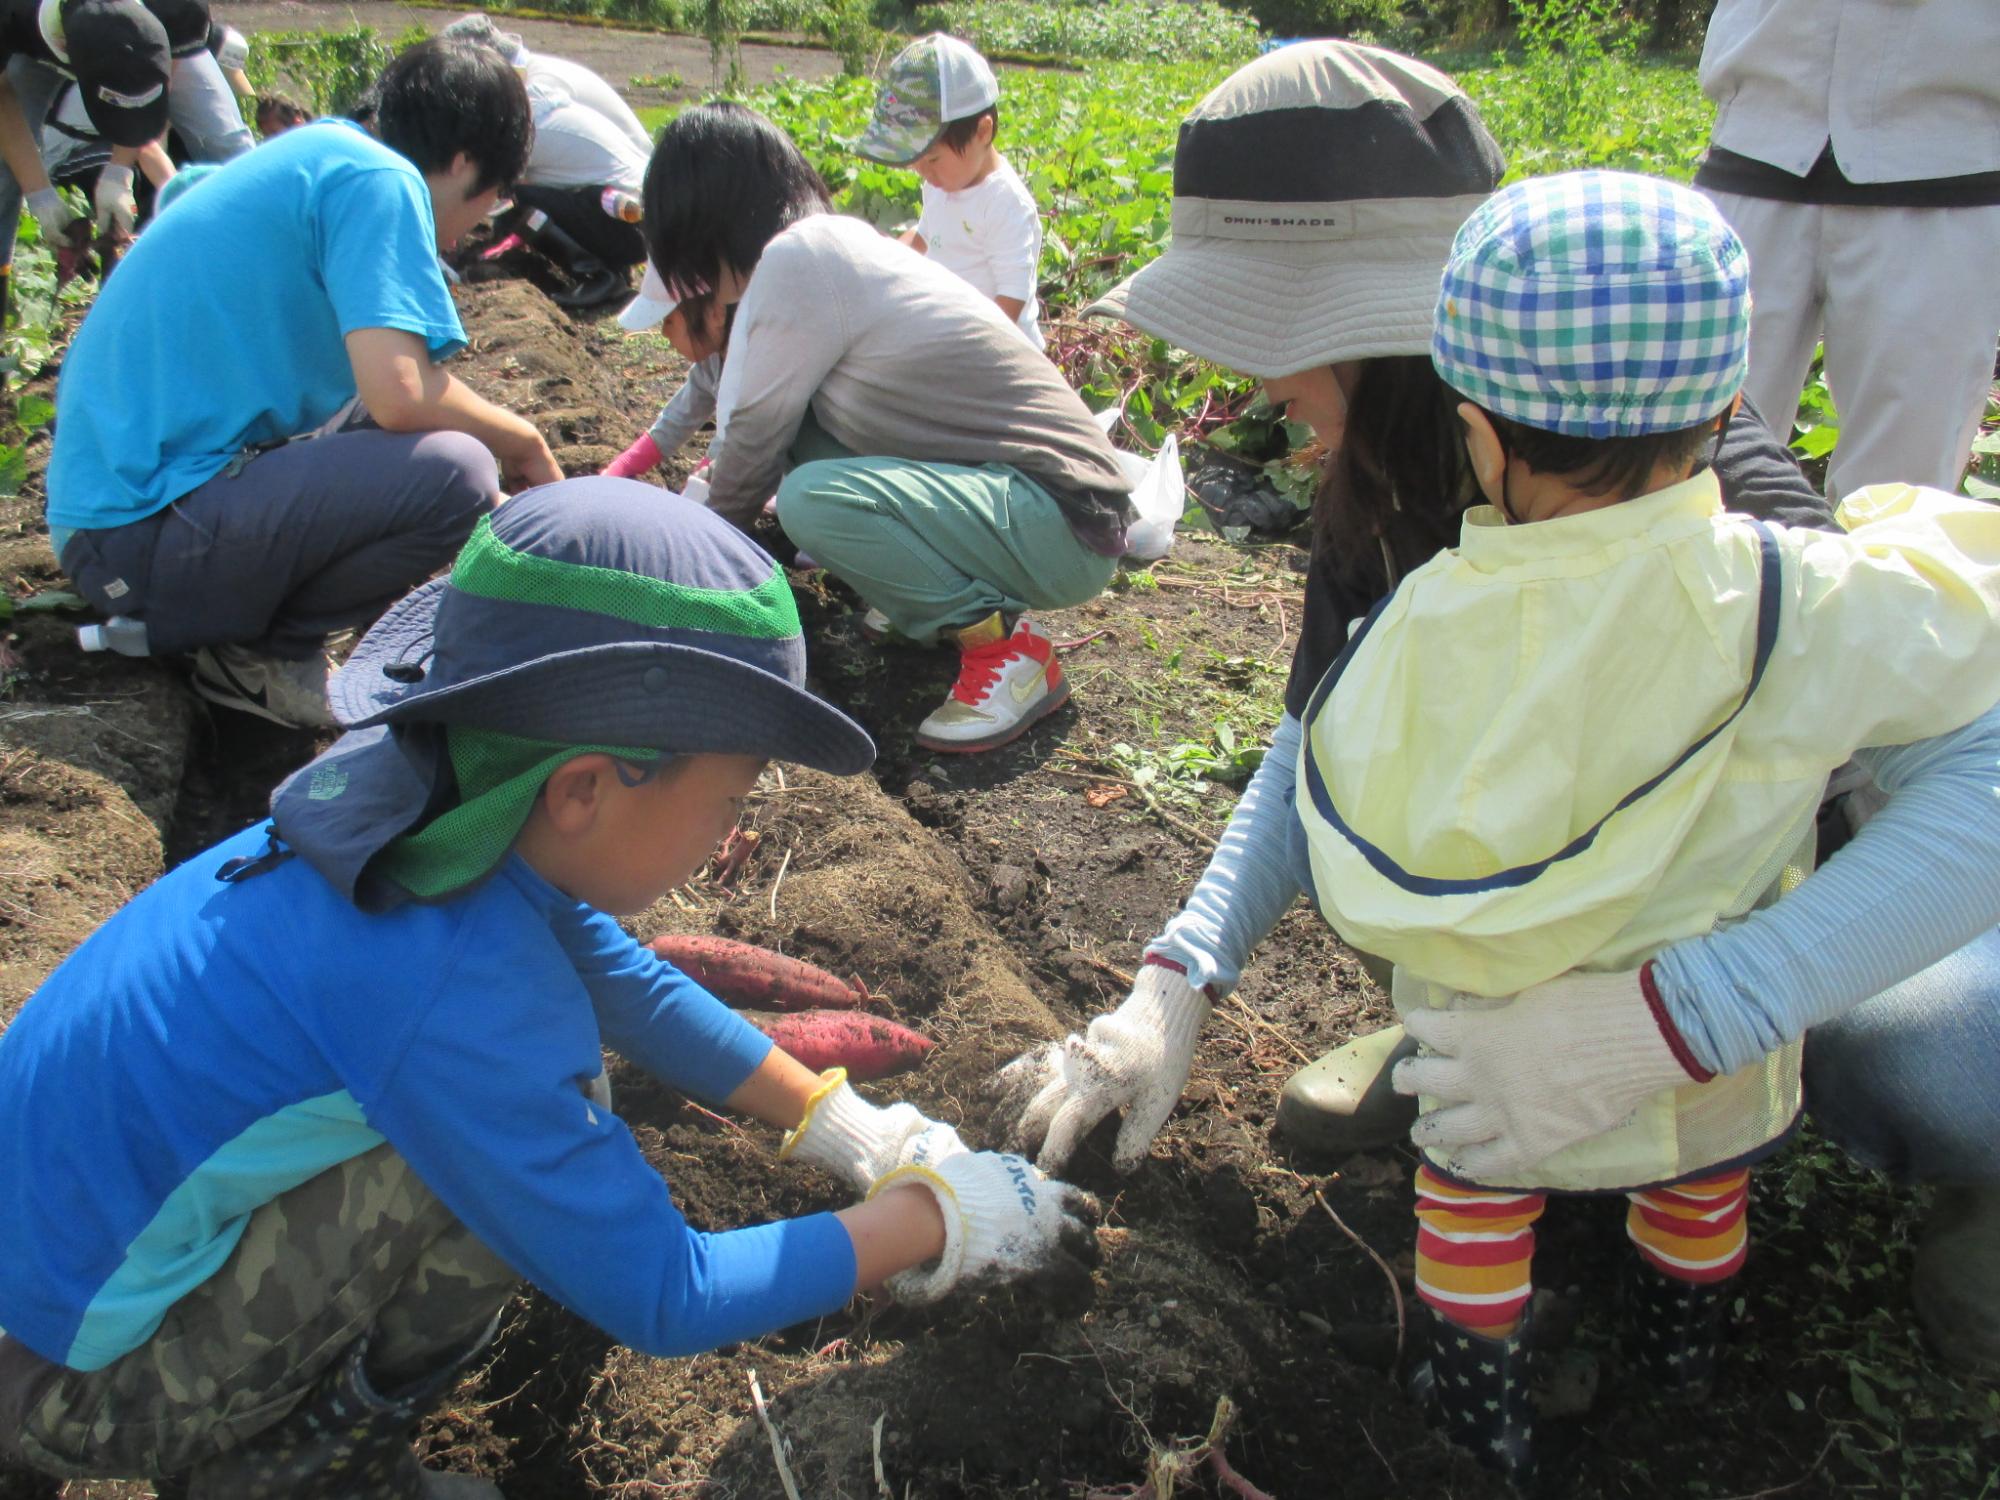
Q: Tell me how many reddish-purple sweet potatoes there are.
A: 2